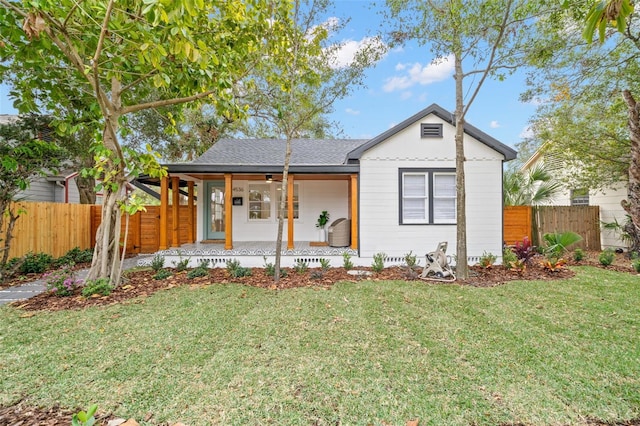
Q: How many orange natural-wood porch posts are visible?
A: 6